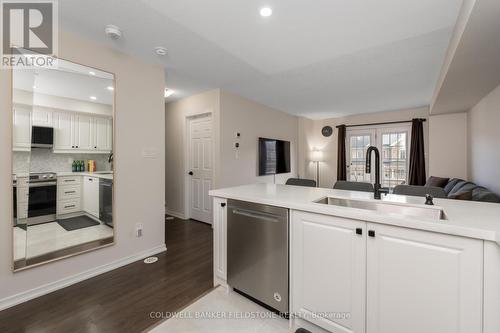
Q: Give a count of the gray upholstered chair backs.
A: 3